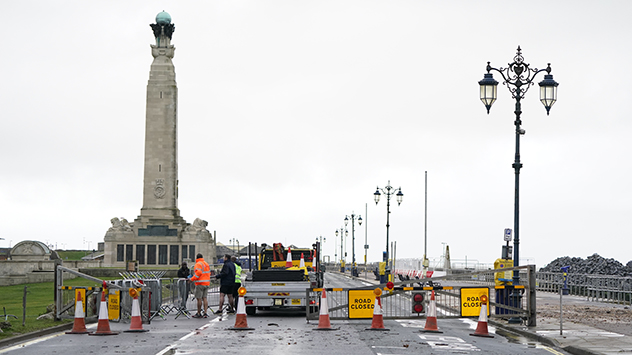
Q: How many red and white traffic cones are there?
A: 11